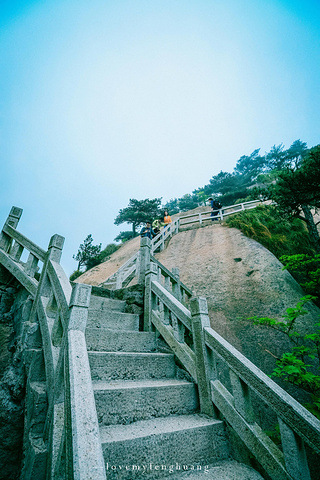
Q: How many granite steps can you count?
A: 7